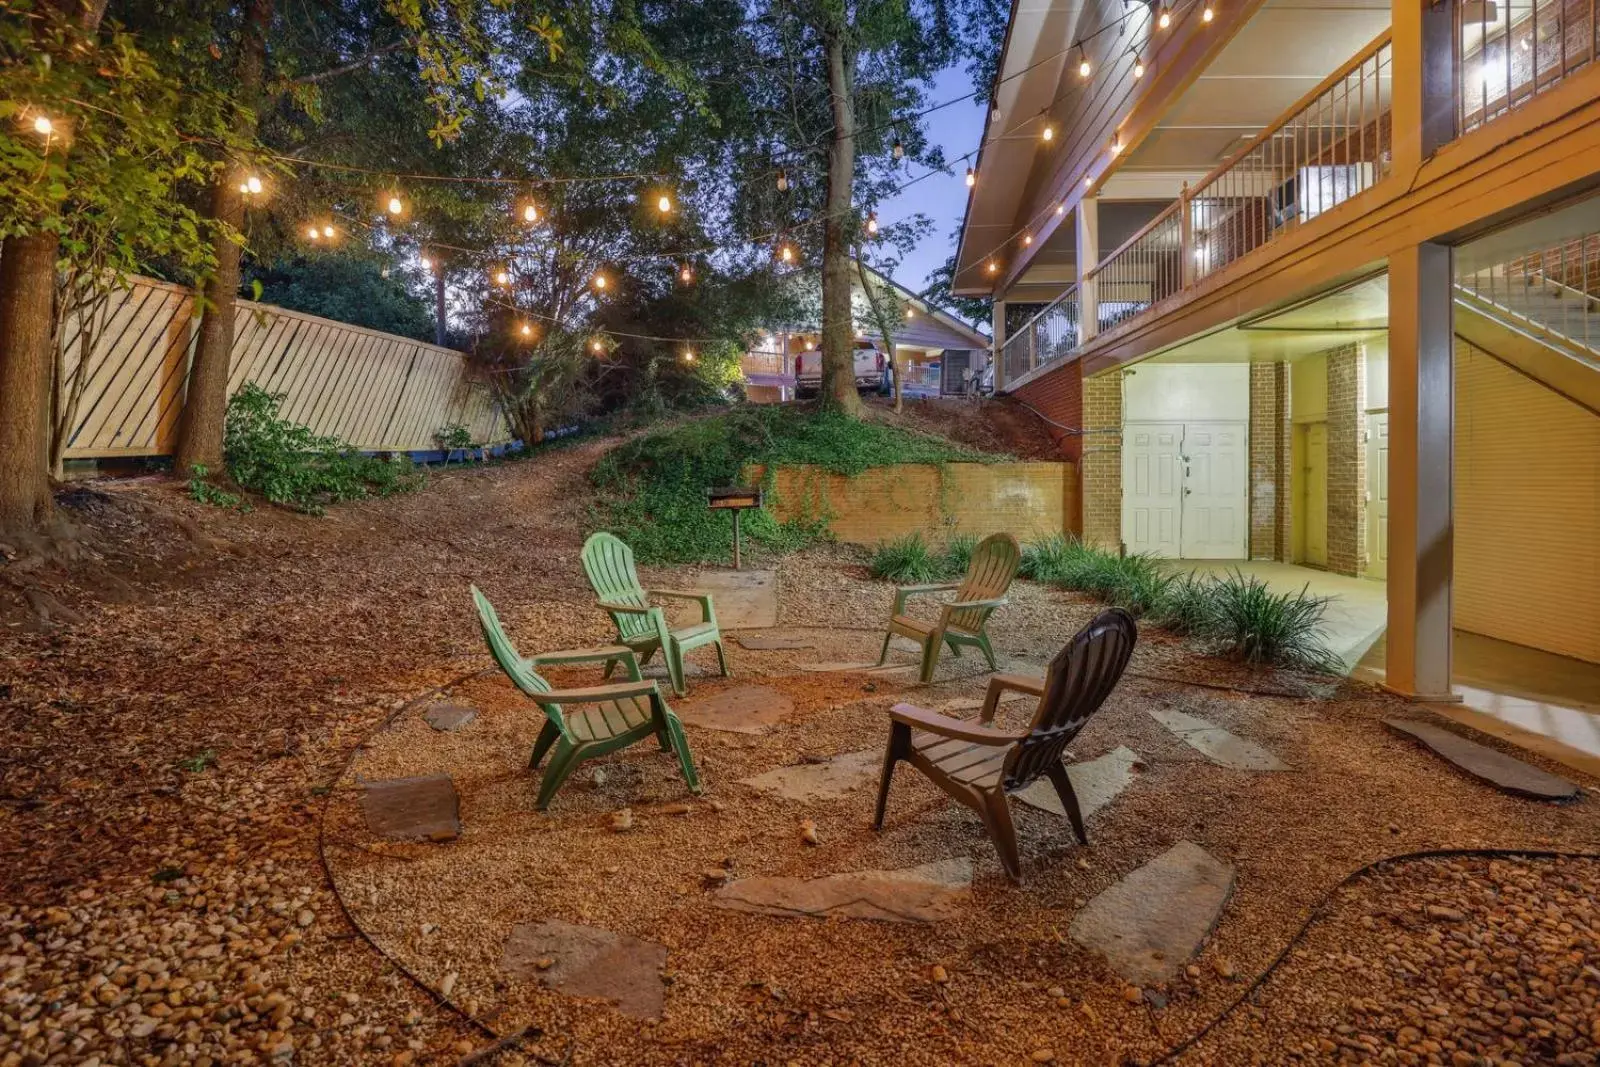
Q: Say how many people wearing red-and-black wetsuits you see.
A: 0